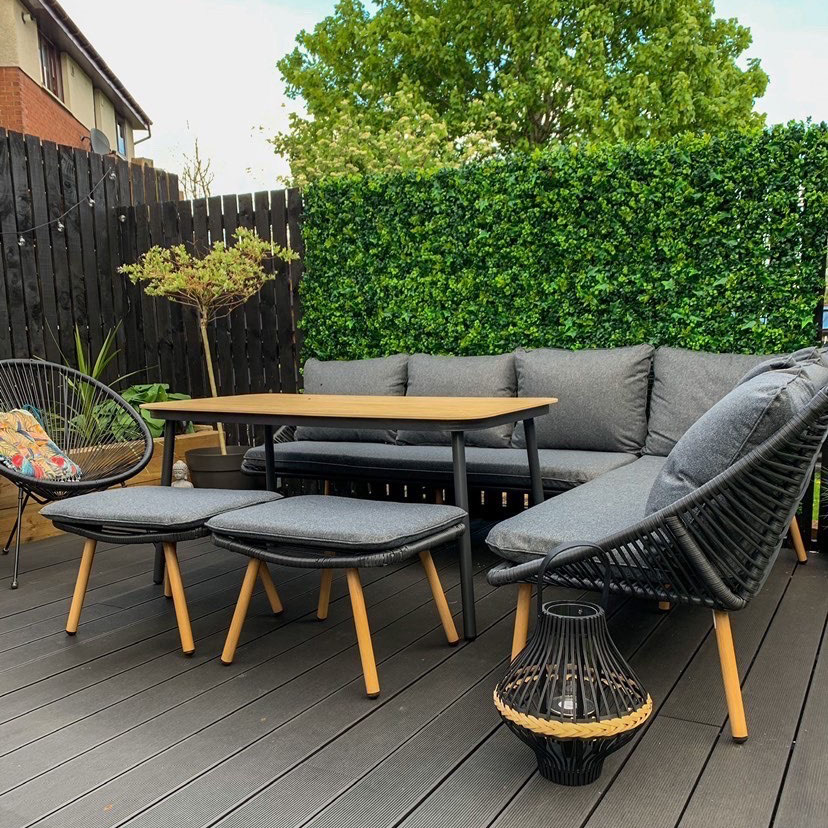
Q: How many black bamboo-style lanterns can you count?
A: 1